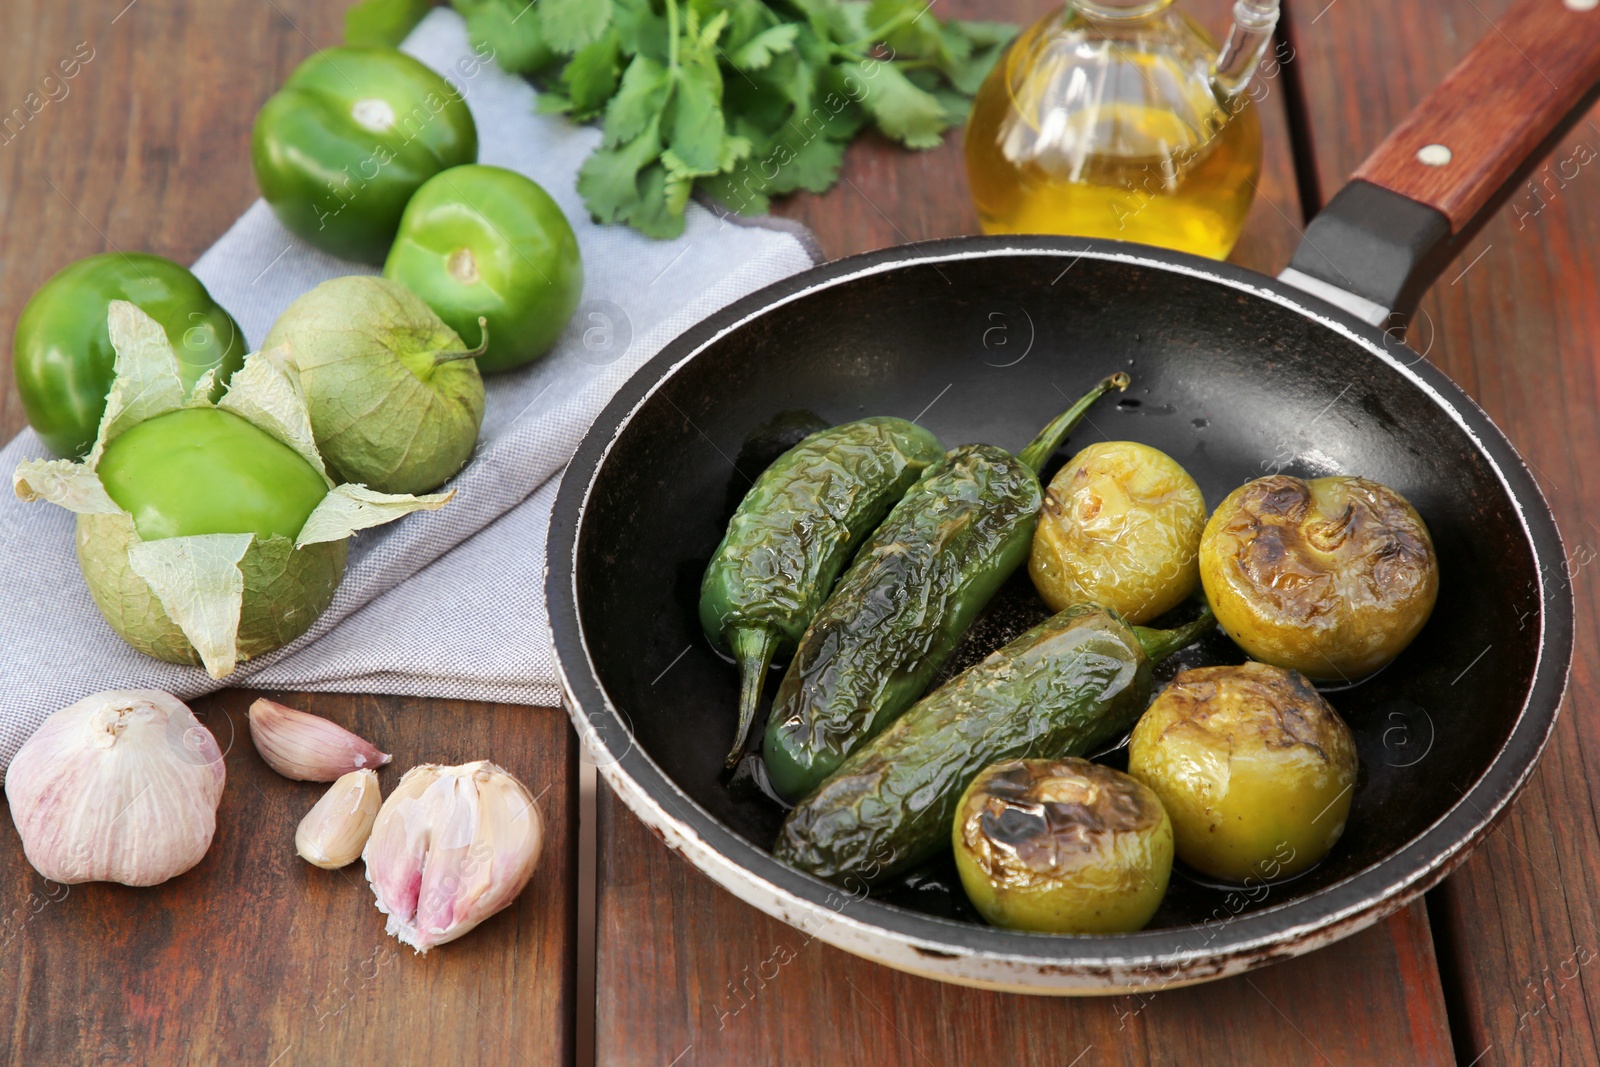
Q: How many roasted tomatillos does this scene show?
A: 4